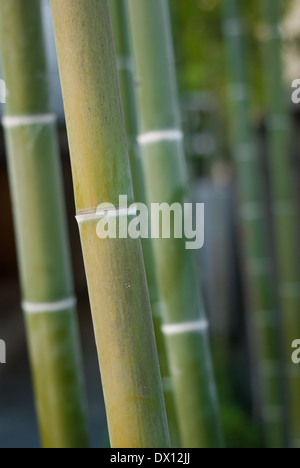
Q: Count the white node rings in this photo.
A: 5